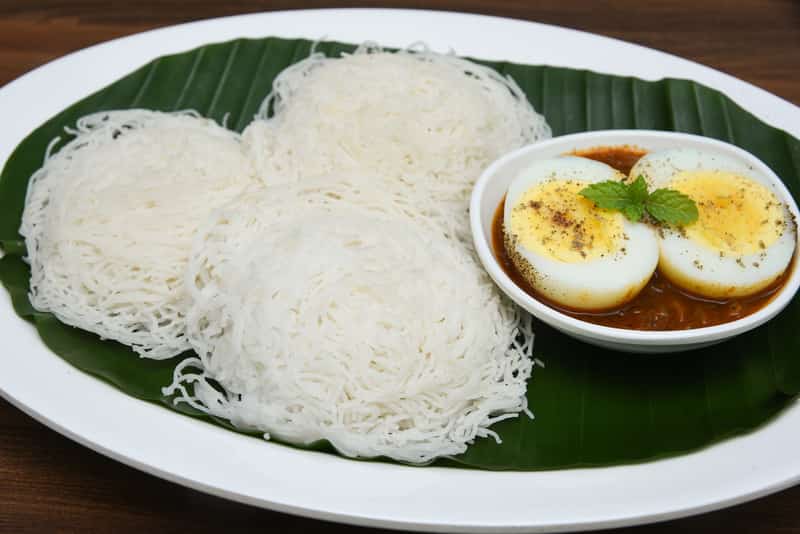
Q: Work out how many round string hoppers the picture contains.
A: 3